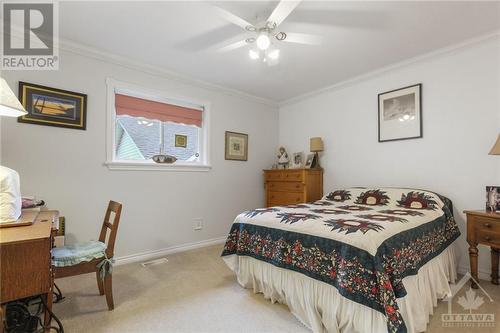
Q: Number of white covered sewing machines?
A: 1